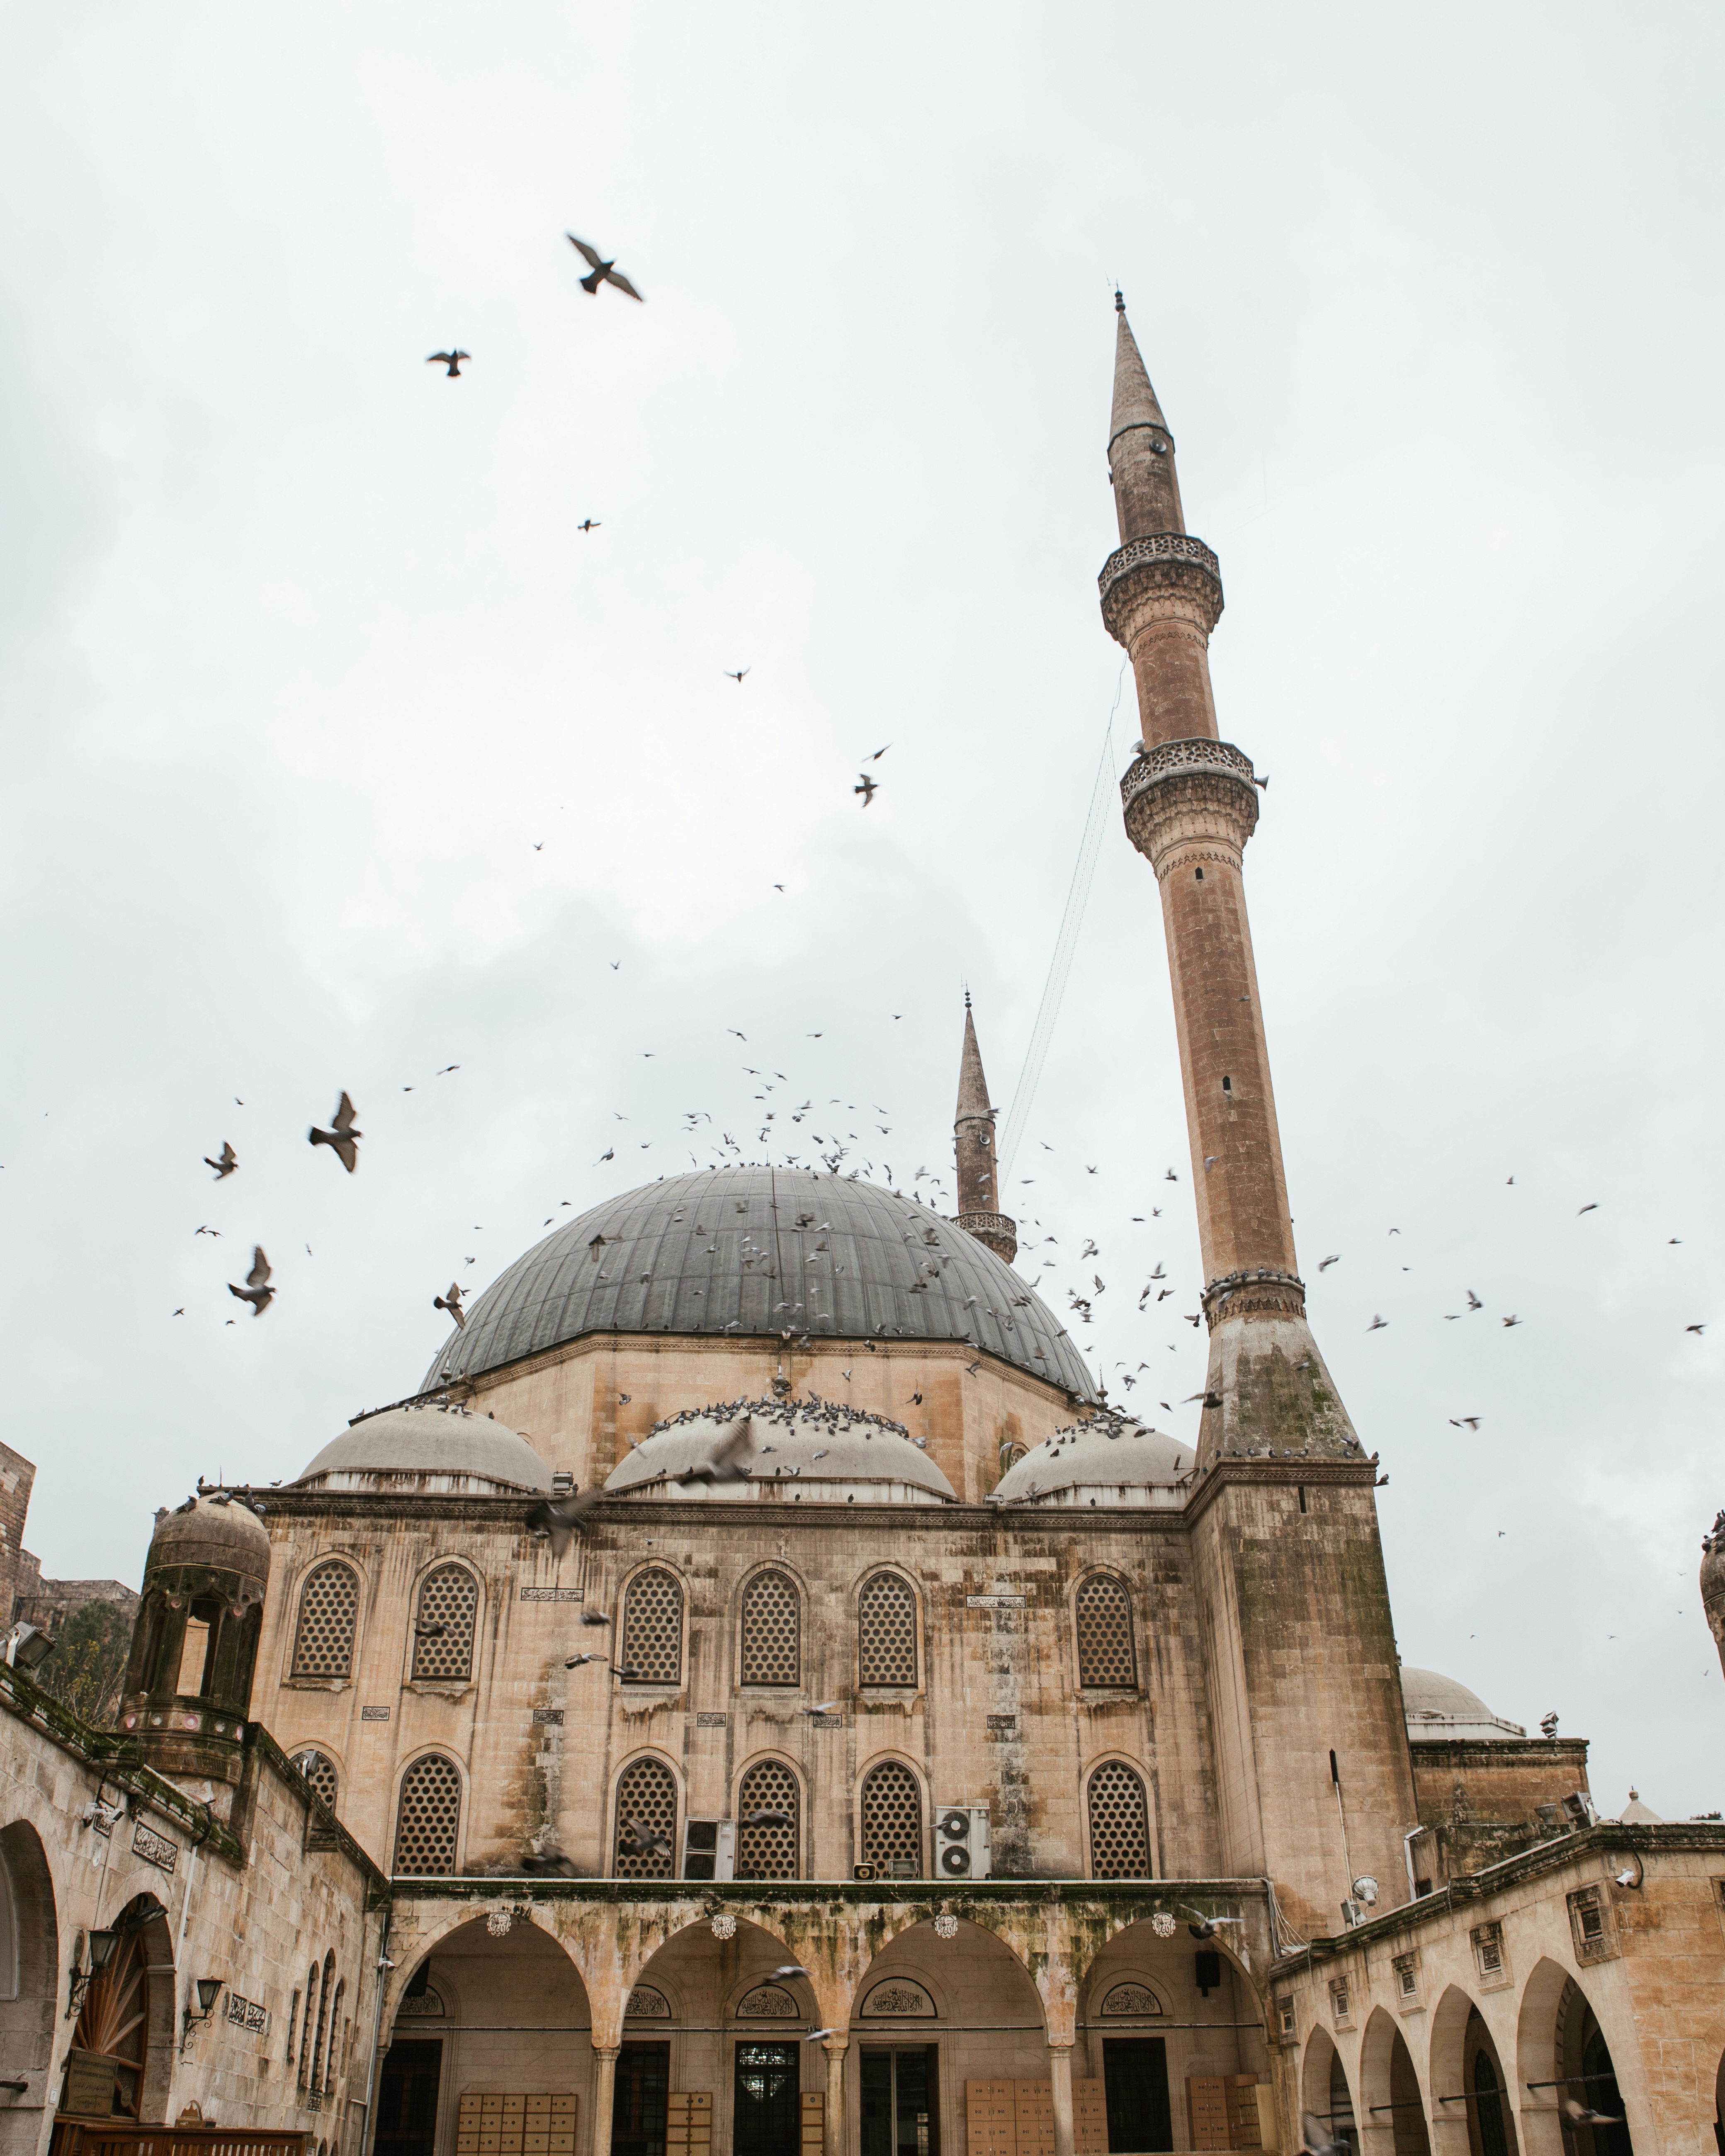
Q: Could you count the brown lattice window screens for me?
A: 12